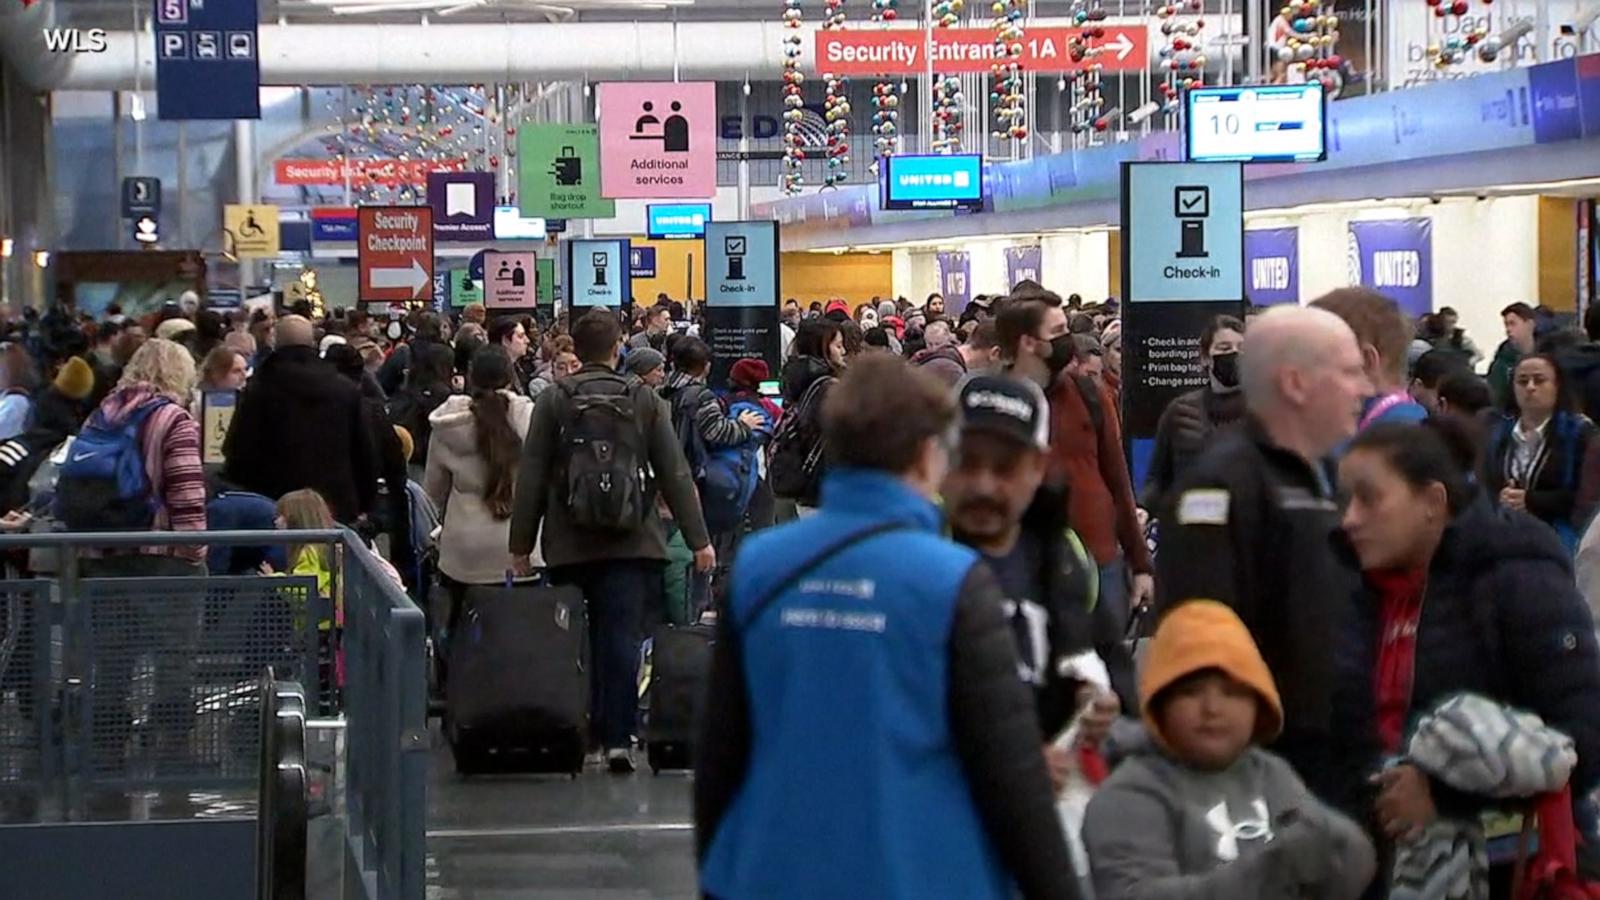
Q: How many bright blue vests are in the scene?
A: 1